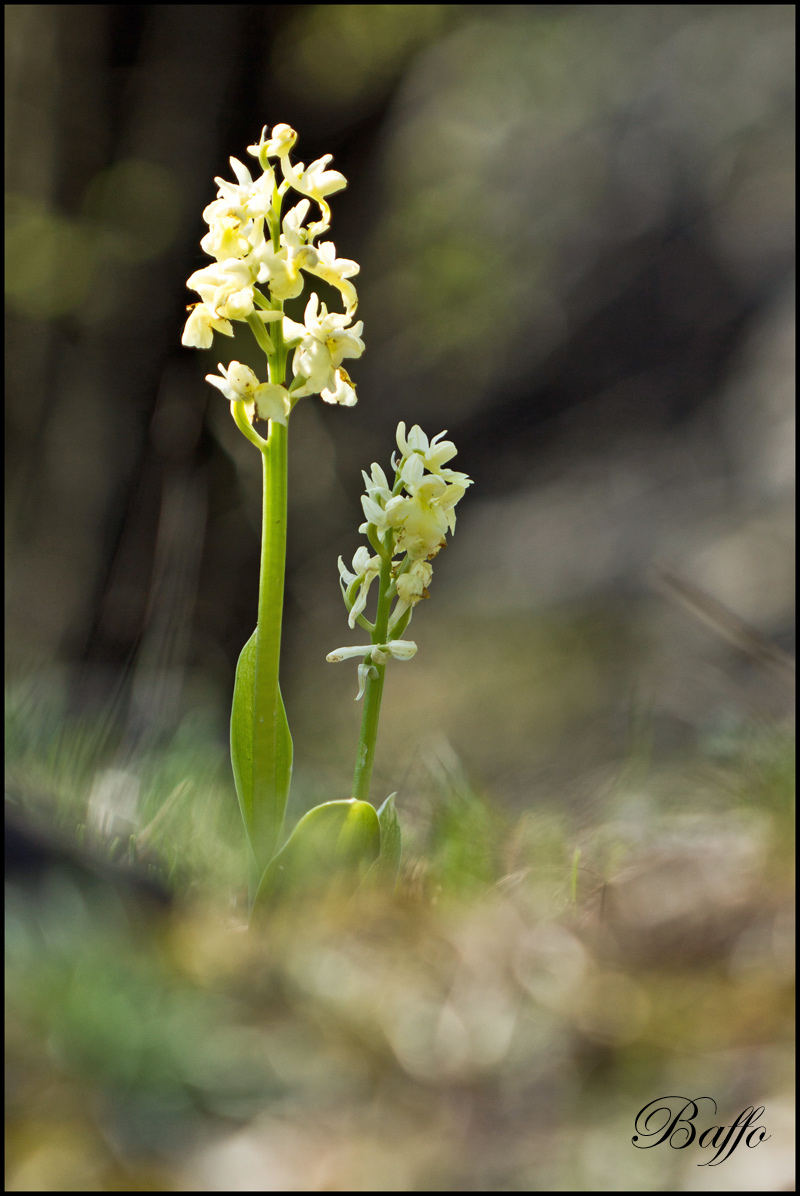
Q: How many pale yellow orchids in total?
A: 2